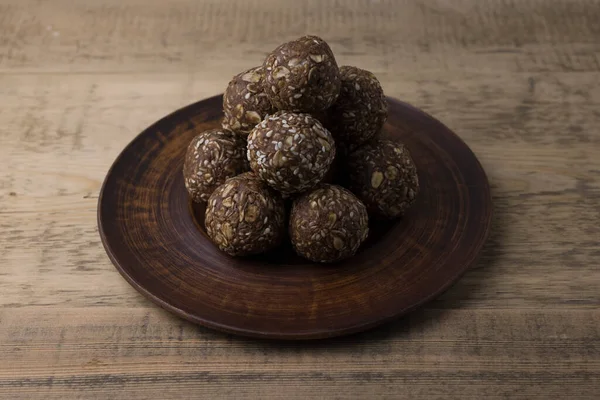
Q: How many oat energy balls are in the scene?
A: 8